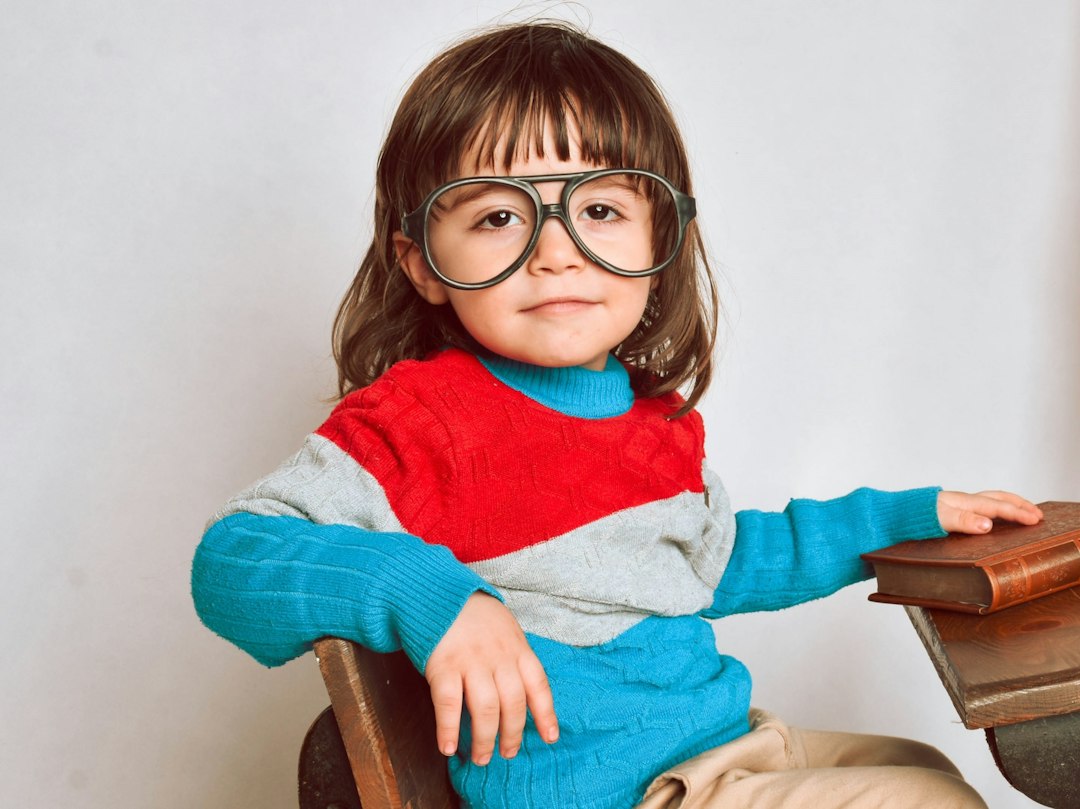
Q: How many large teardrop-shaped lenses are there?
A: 2